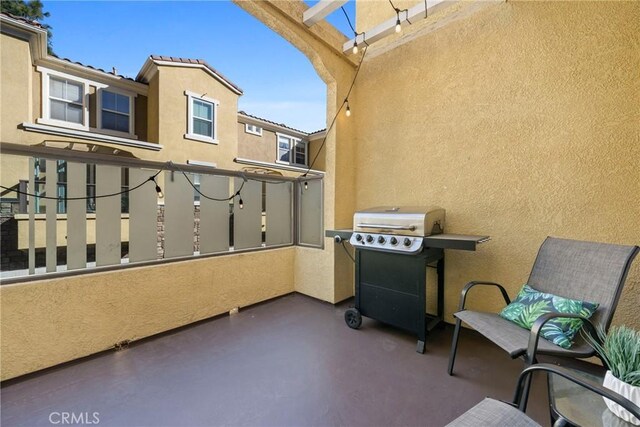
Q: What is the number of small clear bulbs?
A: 6